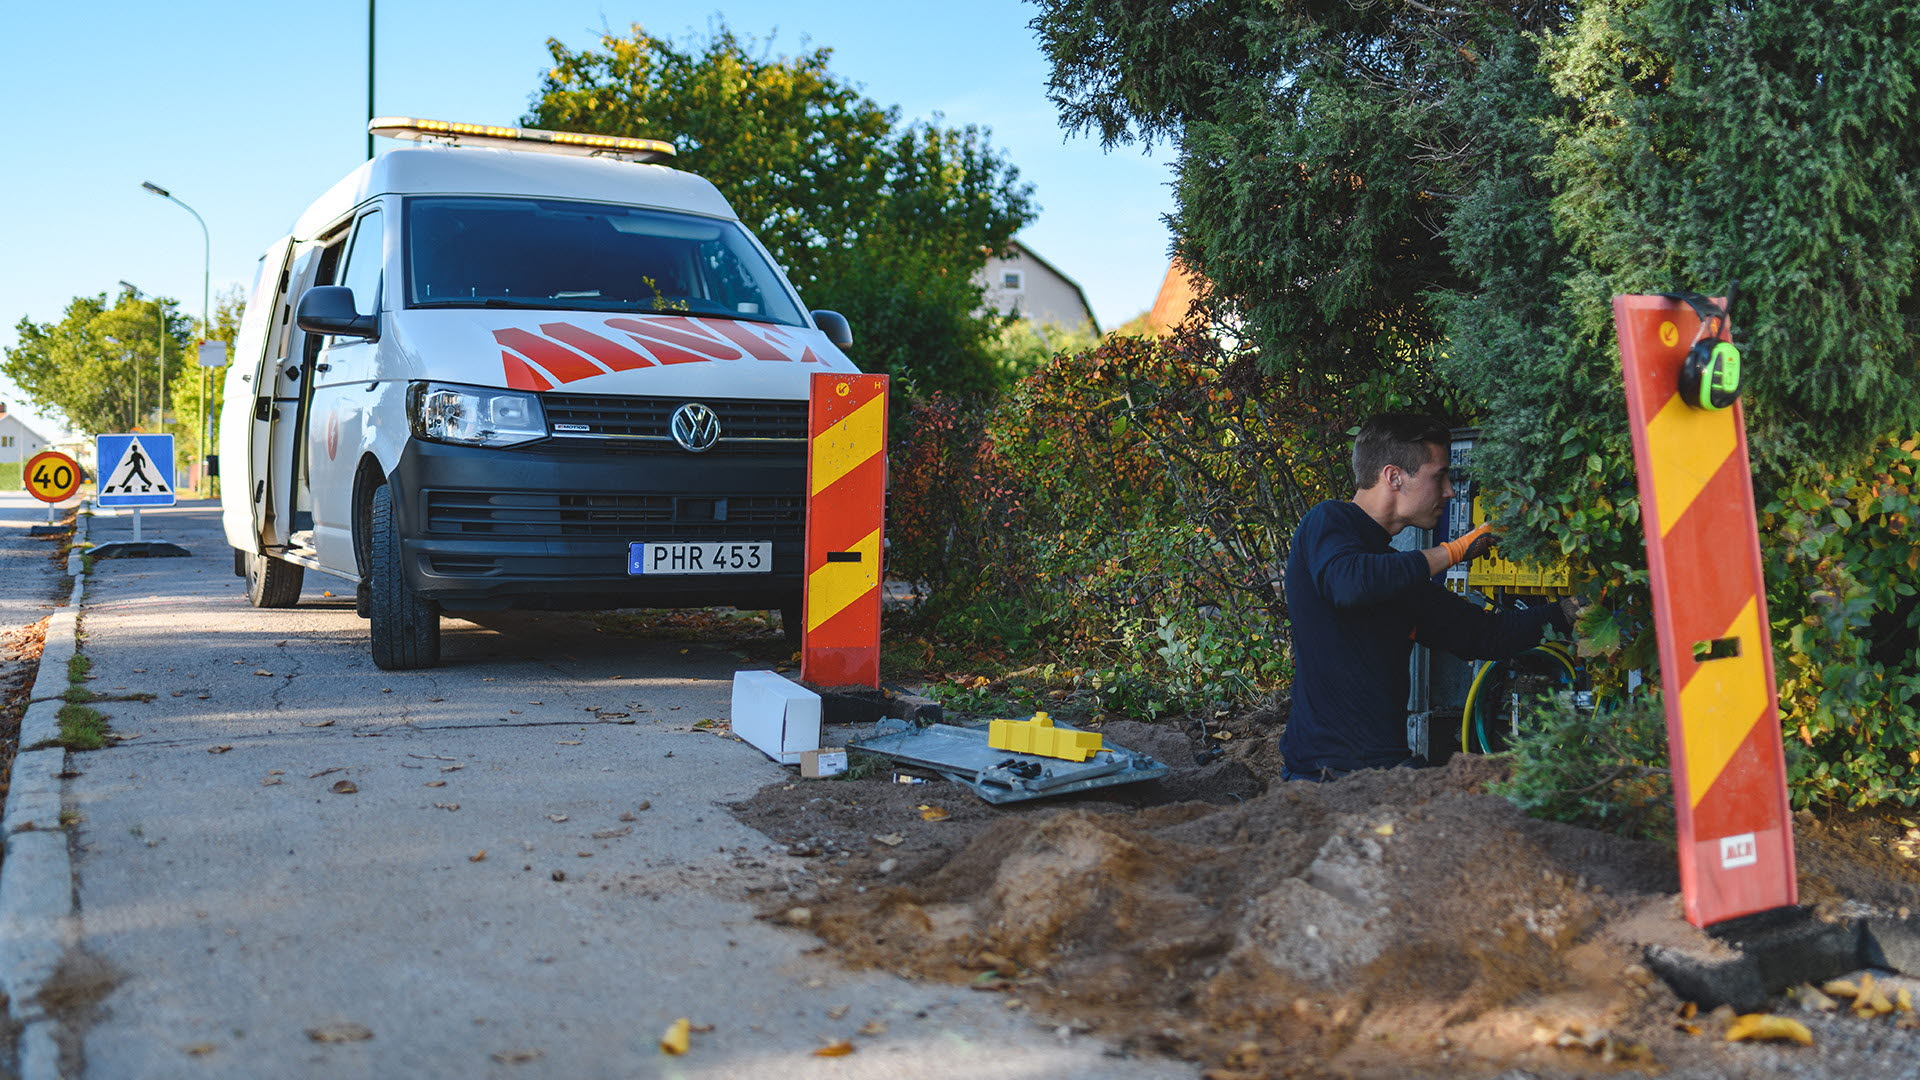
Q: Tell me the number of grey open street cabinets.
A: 1